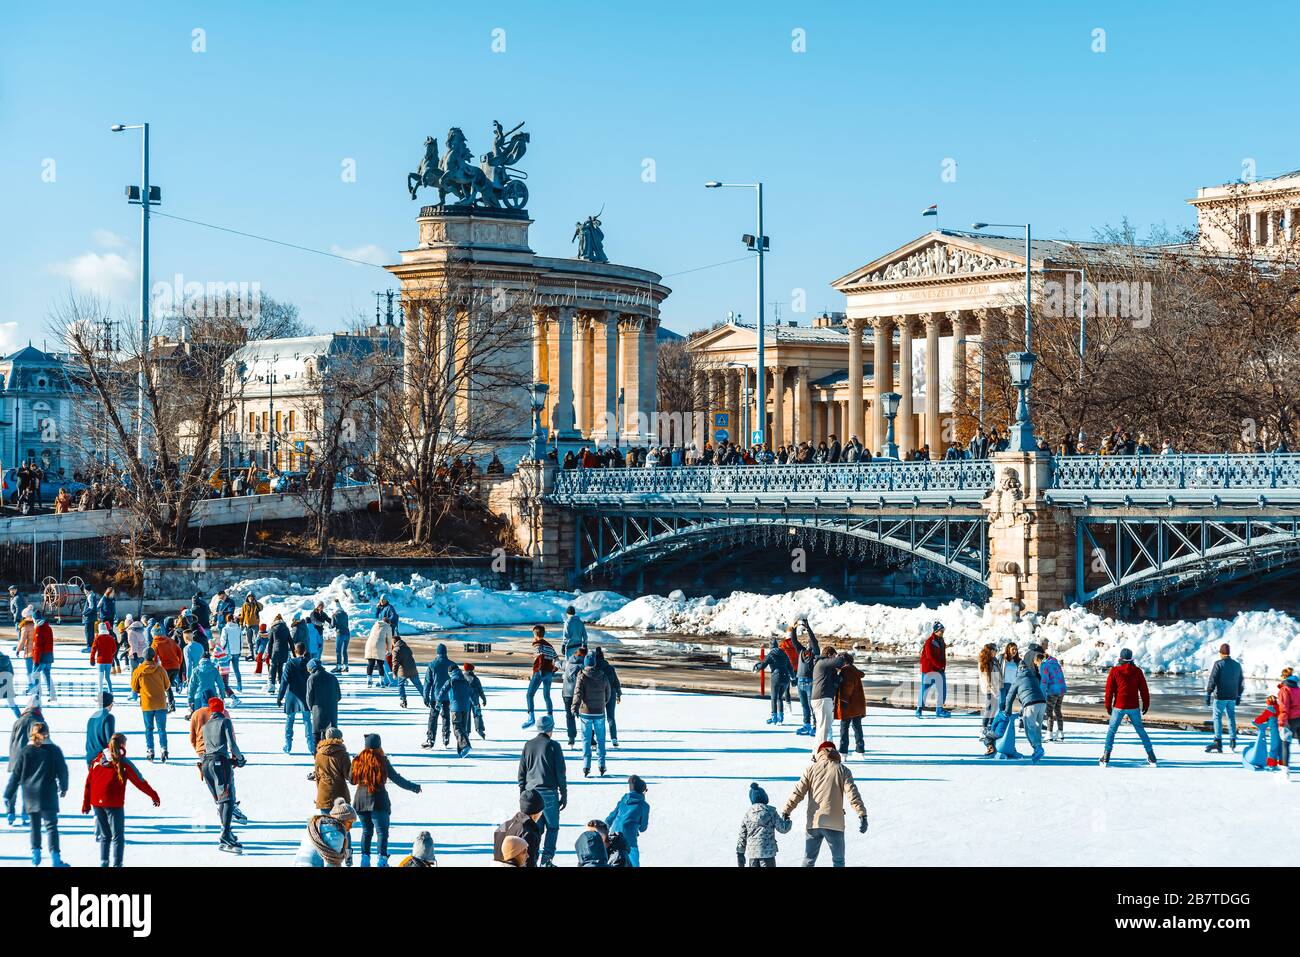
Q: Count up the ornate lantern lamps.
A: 3